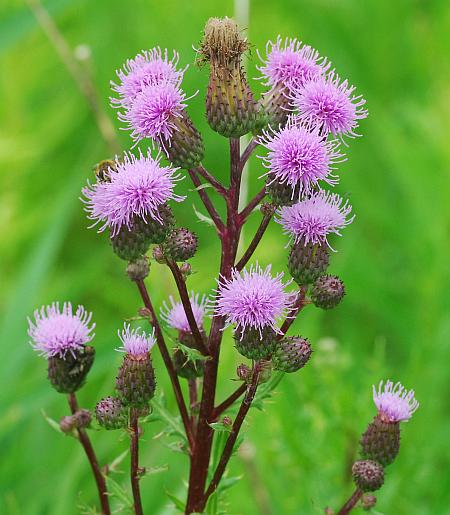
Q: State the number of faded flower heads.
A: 1